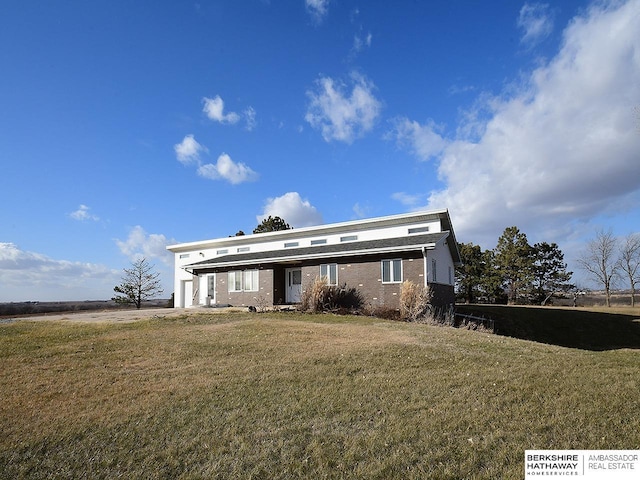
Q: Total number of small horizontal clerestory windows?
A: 7